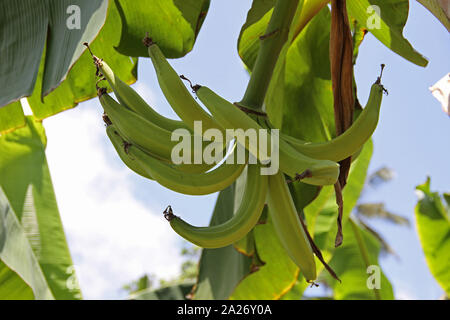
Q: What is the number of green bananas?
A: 10